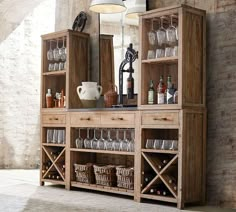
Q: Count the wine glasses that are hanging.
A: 14